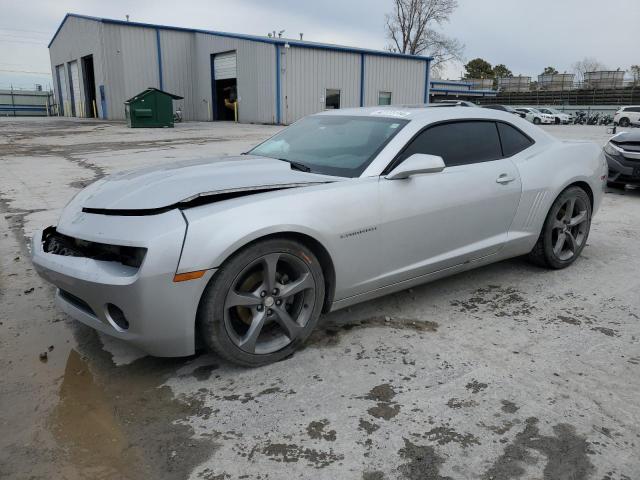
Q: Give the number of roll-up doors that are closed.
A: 2